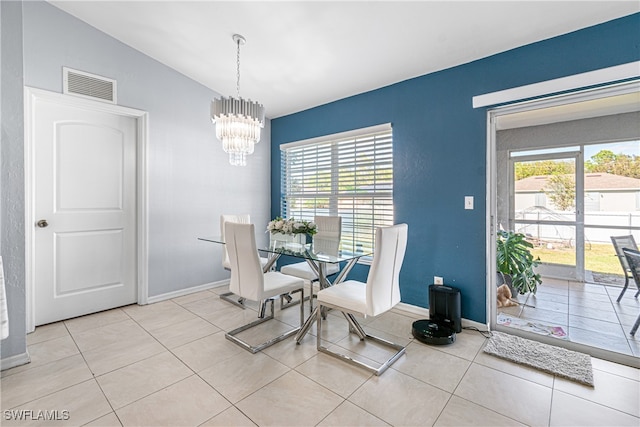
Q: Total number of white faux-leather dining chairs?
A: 4